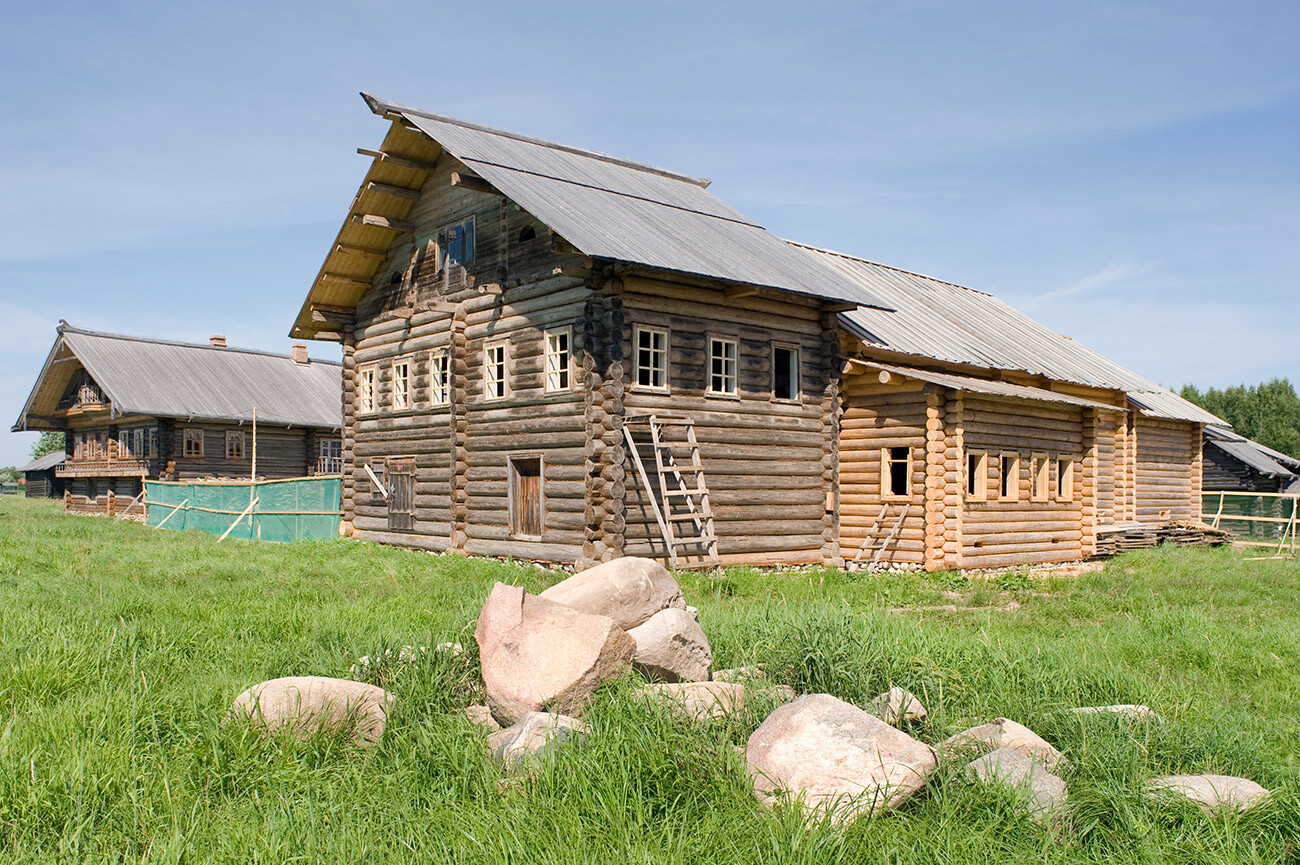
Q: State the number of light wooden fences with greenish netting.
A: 2